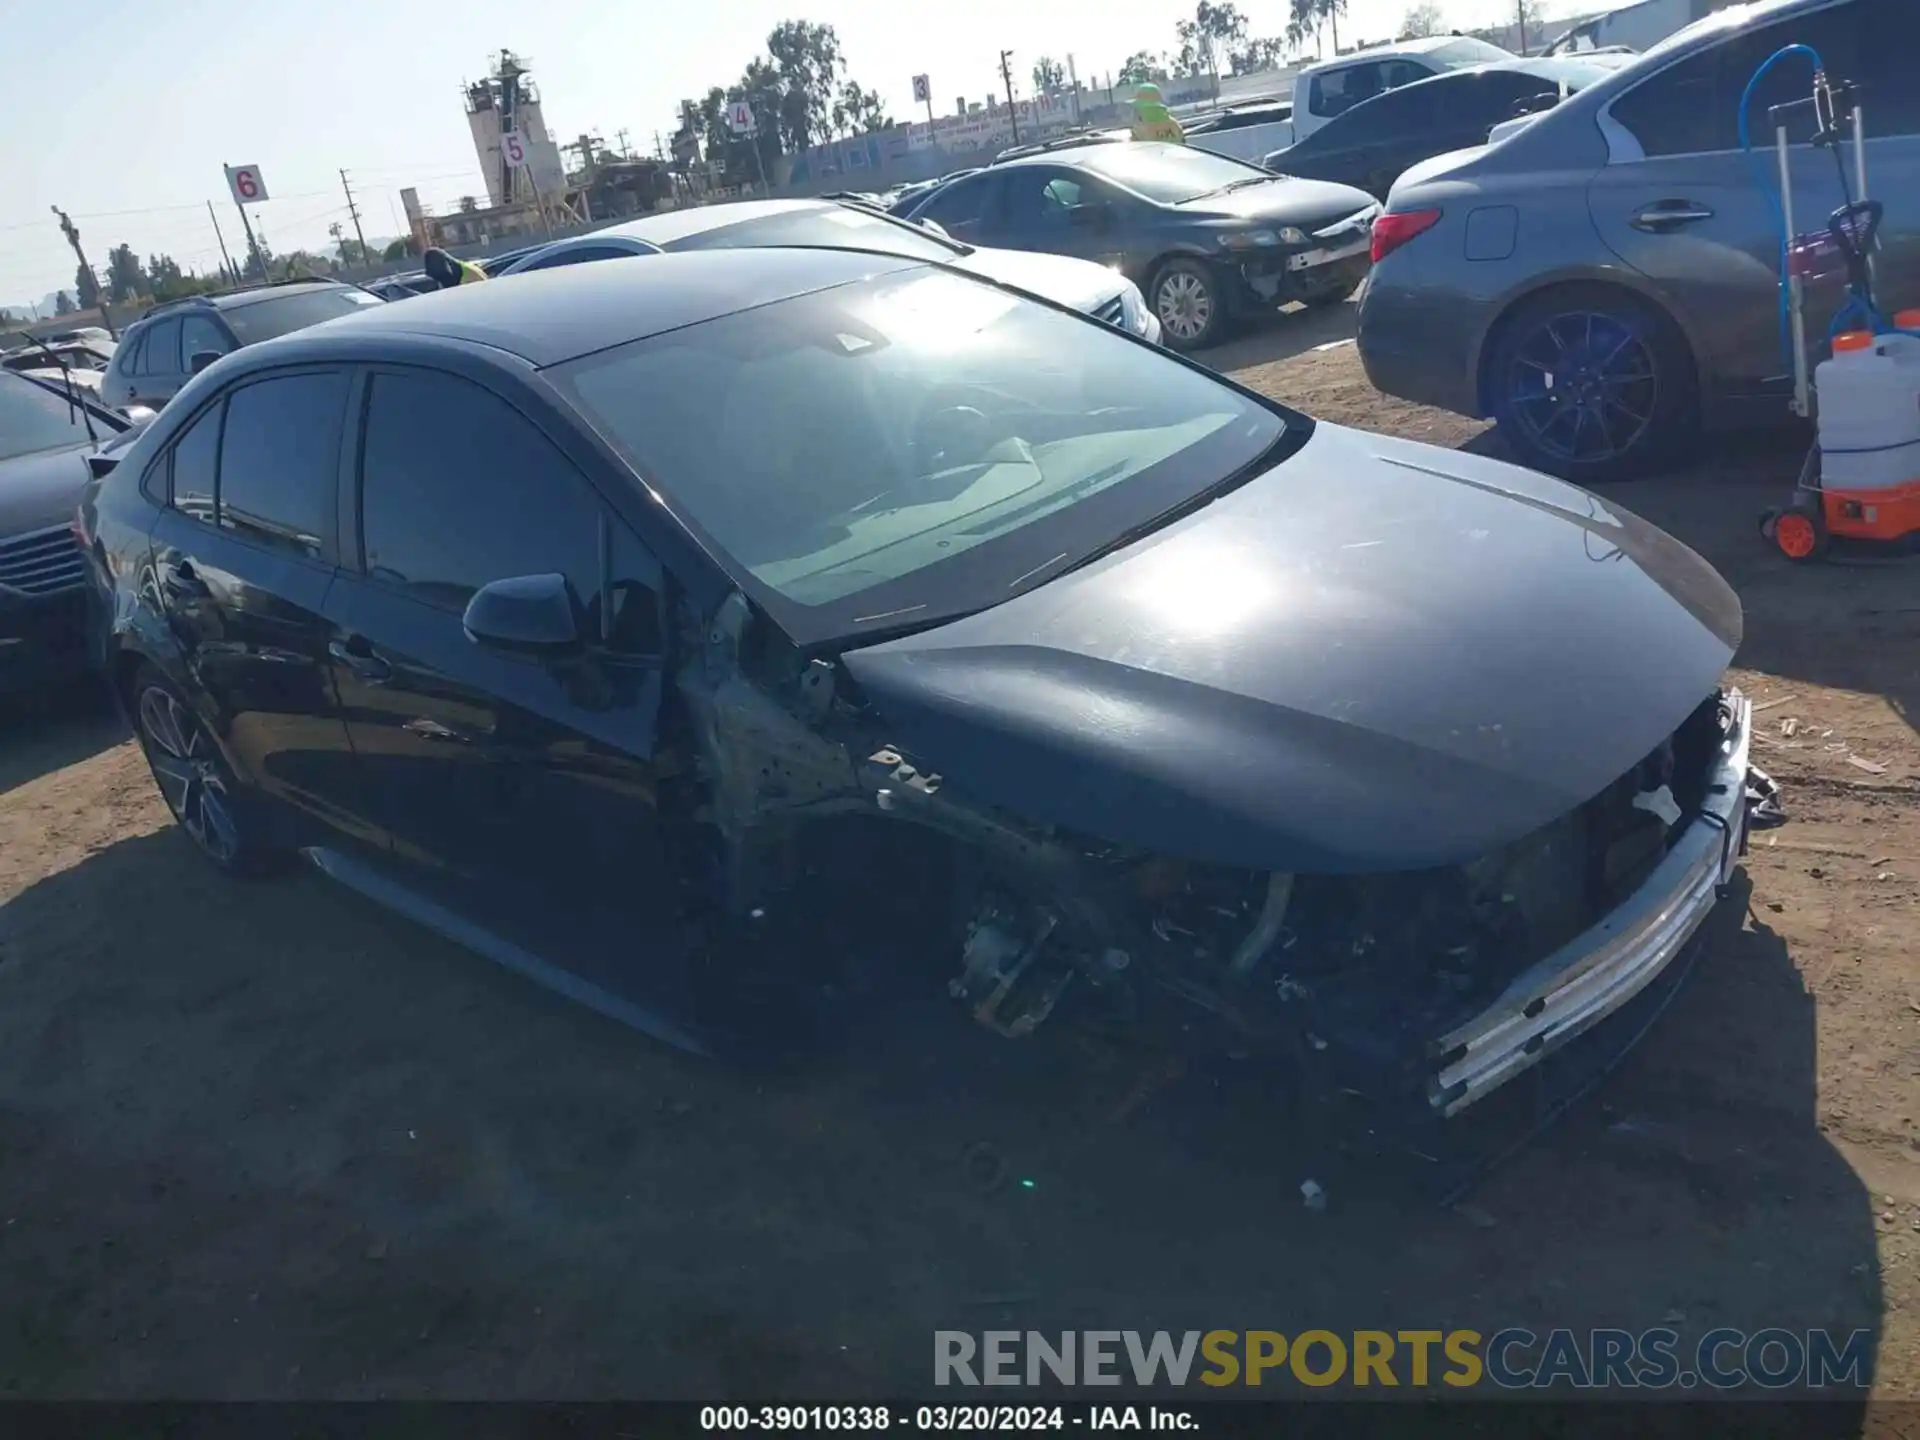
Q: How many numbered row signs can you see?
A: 4